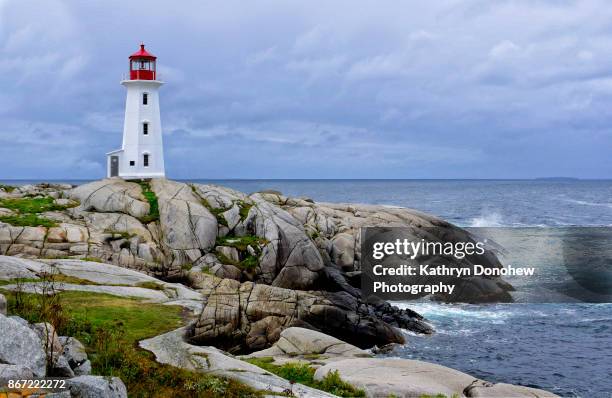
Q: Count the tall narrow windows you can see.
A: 3